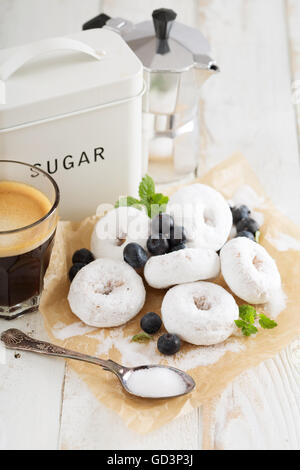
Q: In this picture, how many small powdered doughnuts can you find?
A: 6